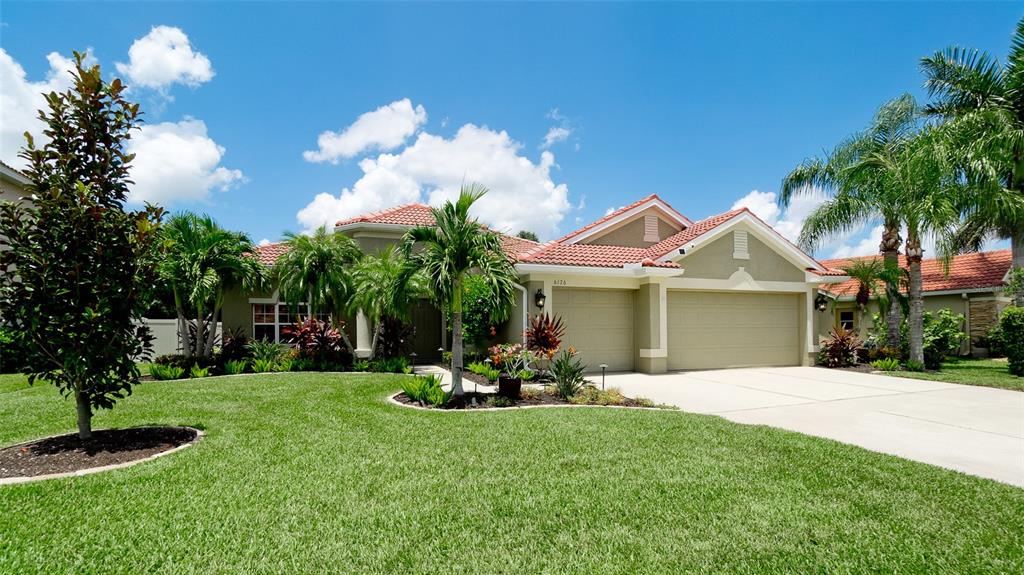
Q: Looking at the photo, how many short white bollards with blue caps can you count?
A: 0